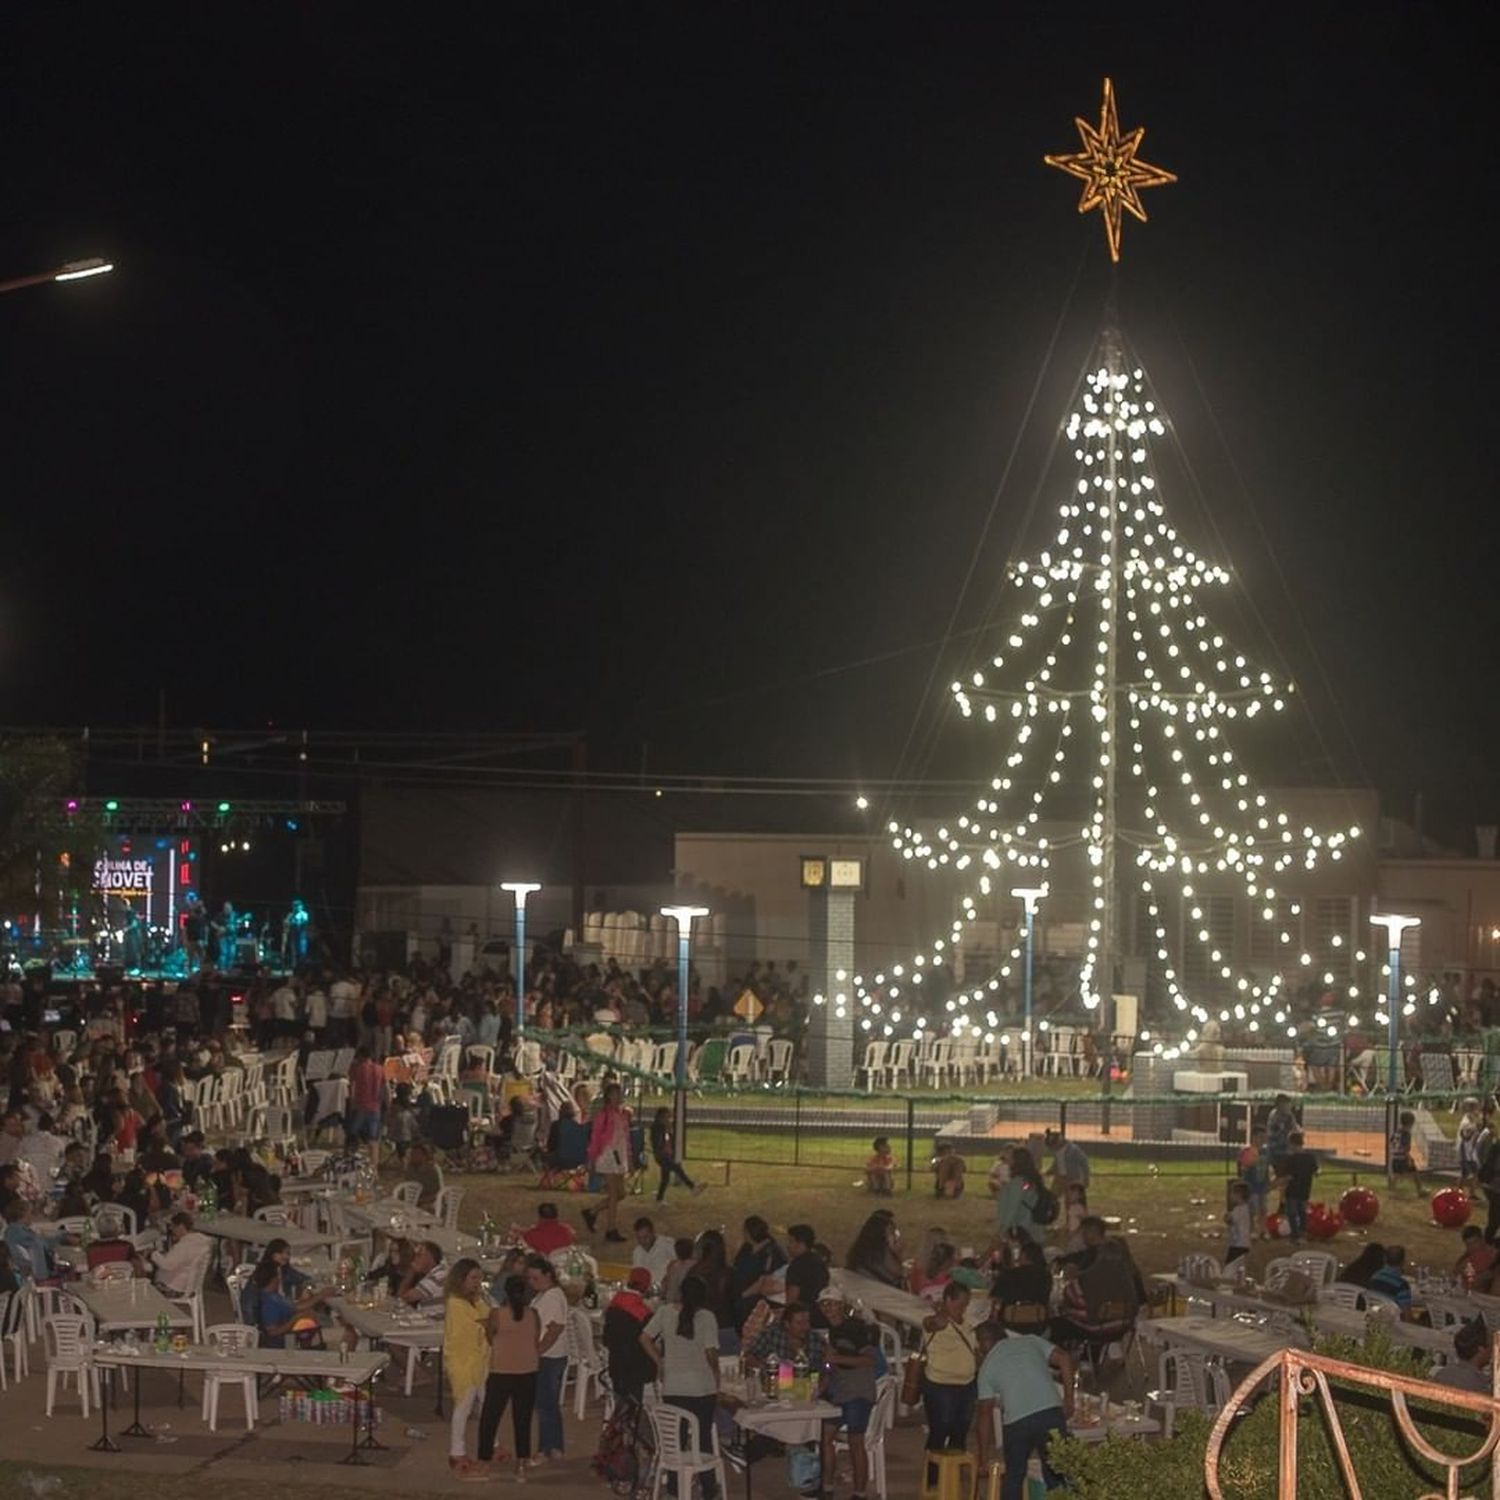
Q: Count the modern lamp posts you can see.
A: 4